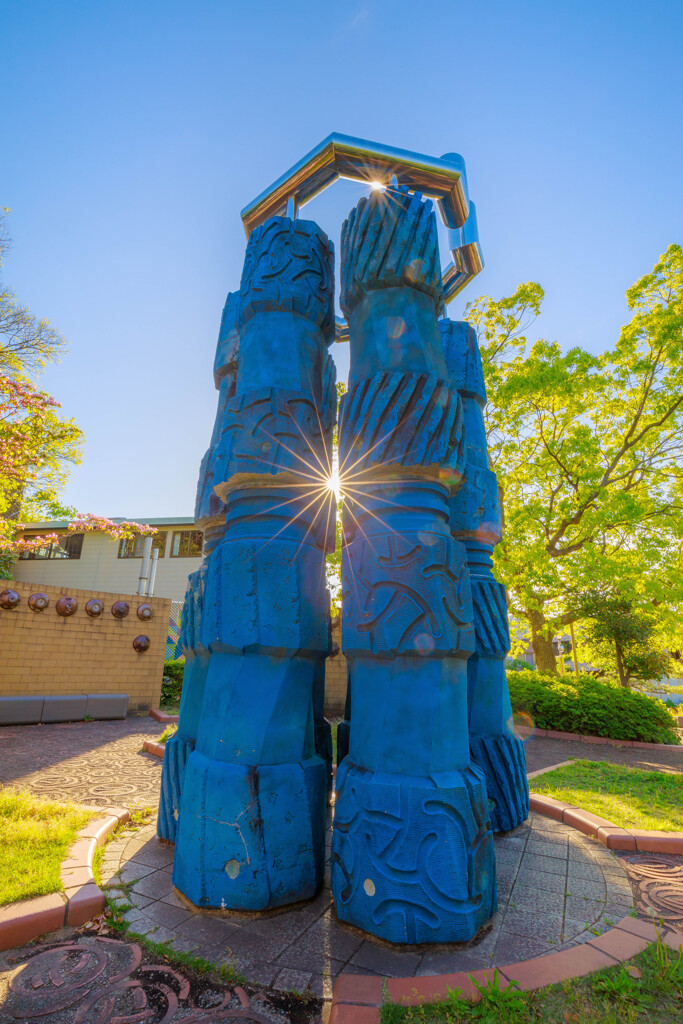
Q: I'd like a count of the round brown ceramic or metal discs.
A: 7